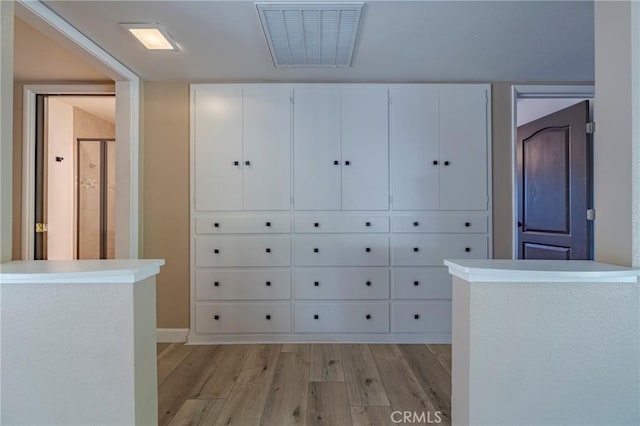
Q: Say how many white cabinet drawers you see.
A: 12